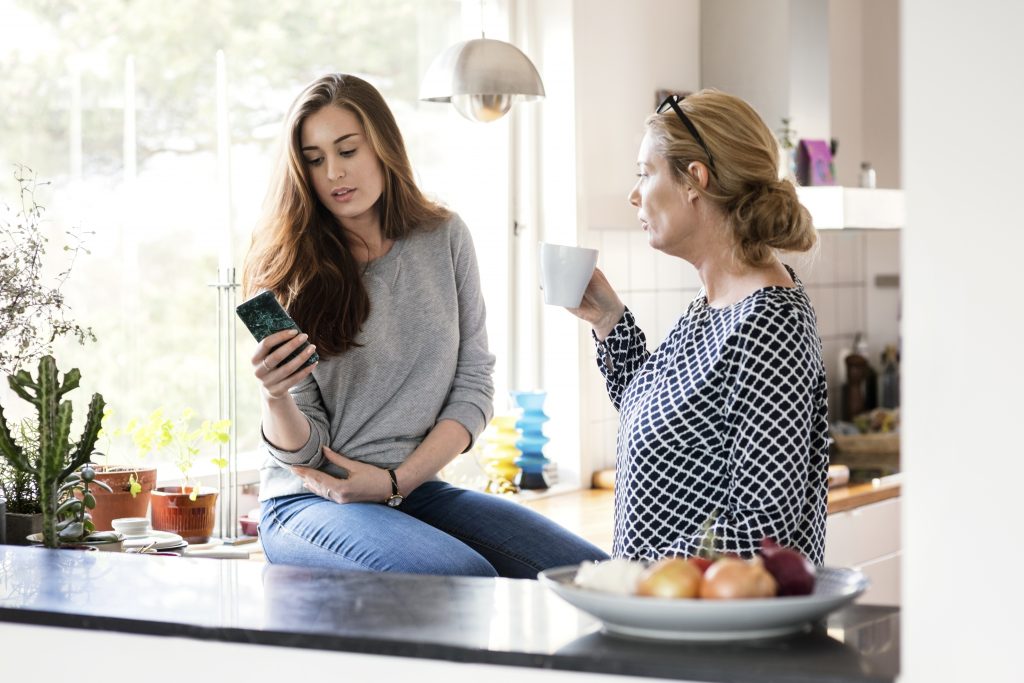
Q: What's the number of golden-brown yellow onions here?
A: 2